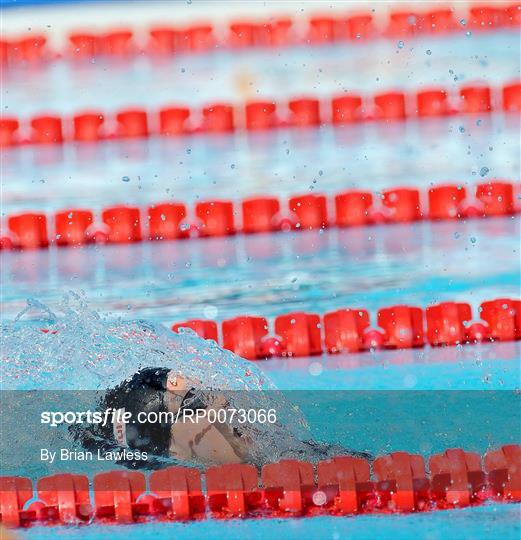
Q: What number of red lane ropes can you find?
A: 5